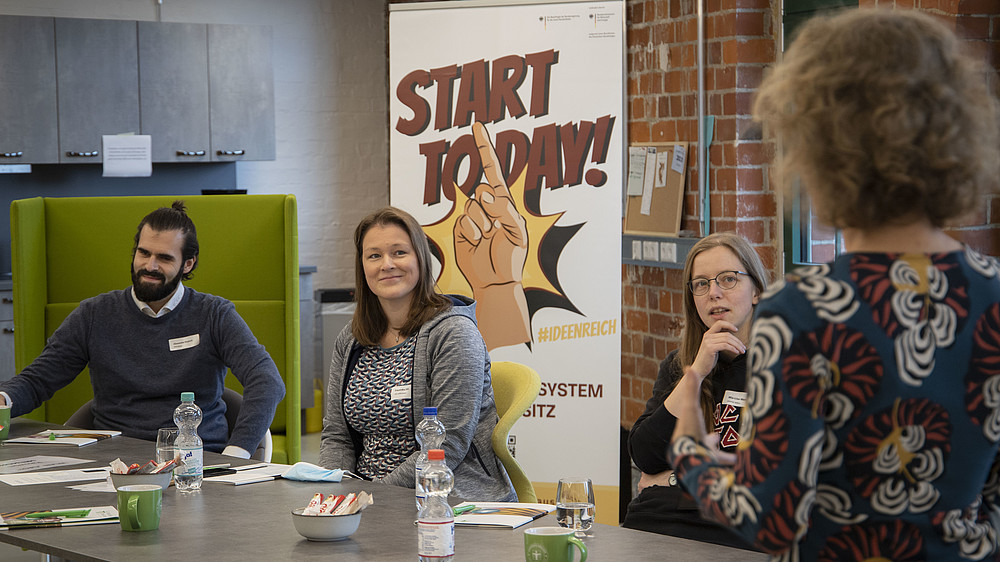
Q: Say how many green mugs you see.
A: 3